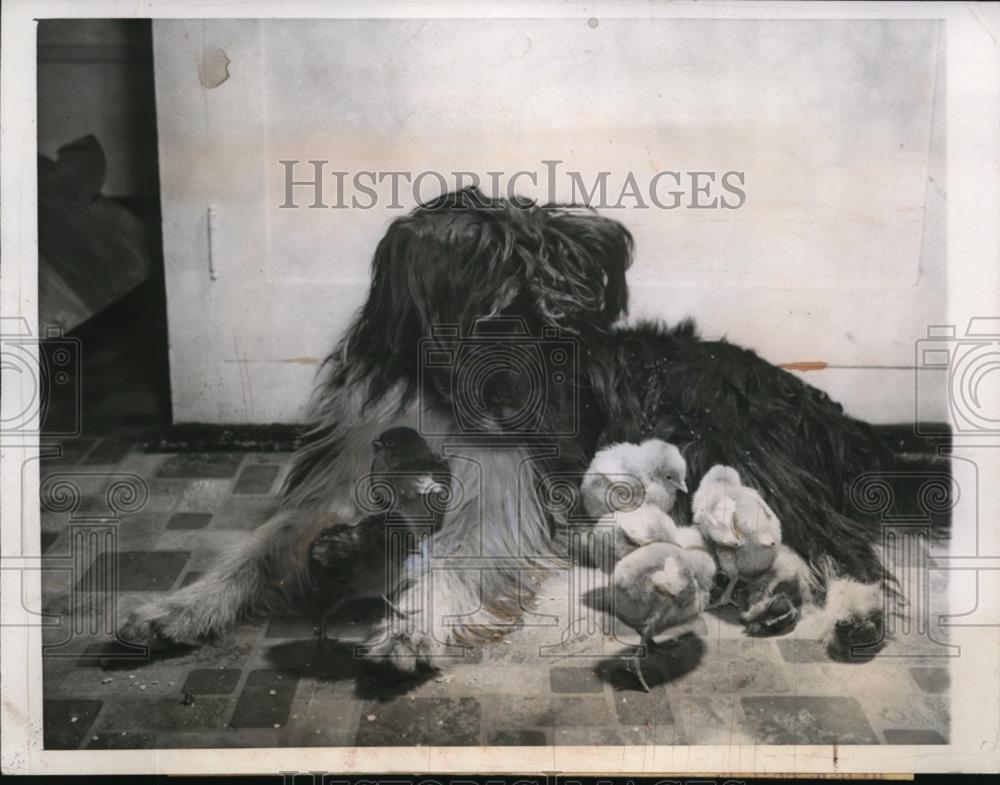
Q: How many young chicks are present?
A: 6